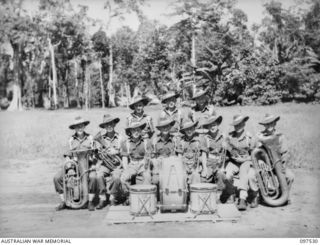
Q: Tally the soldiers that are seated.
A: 8